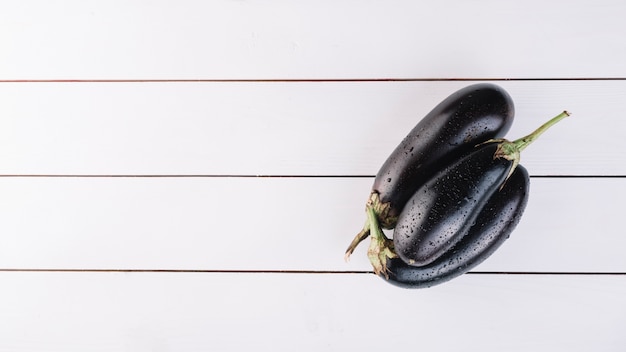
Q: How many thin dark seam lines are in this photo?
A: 3